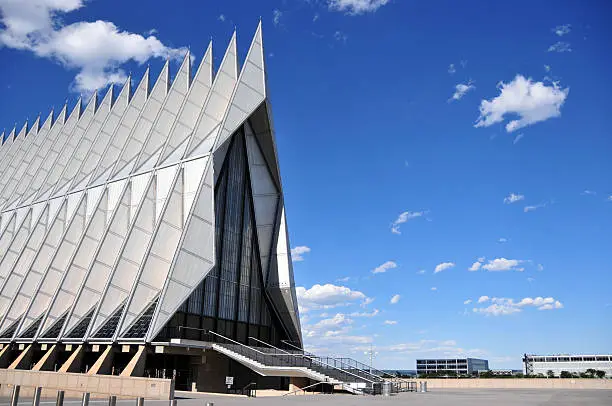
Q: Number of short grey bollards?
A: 8